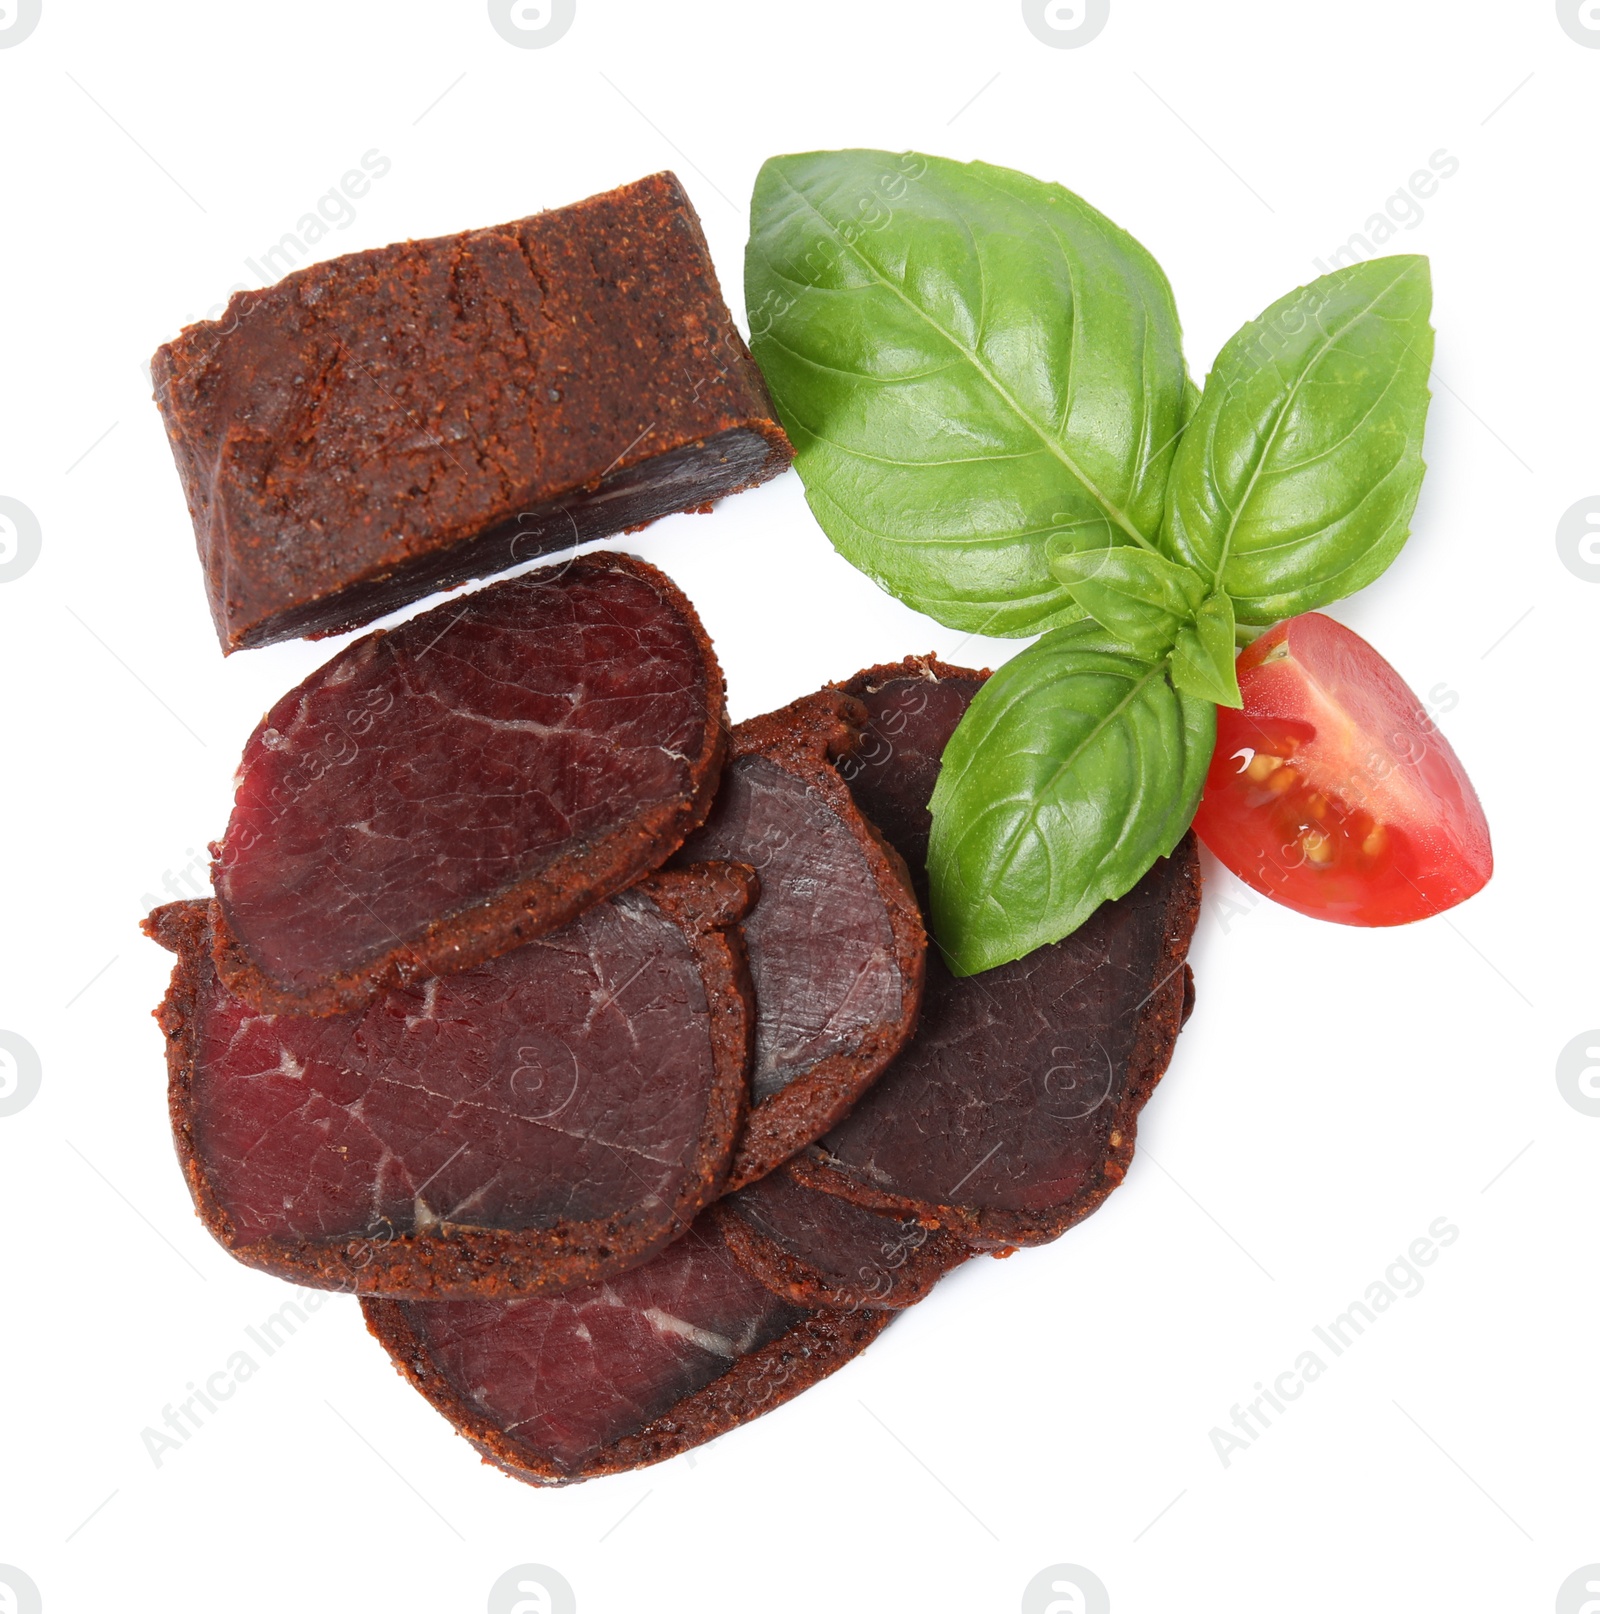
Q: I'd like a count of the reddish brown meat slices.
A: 6